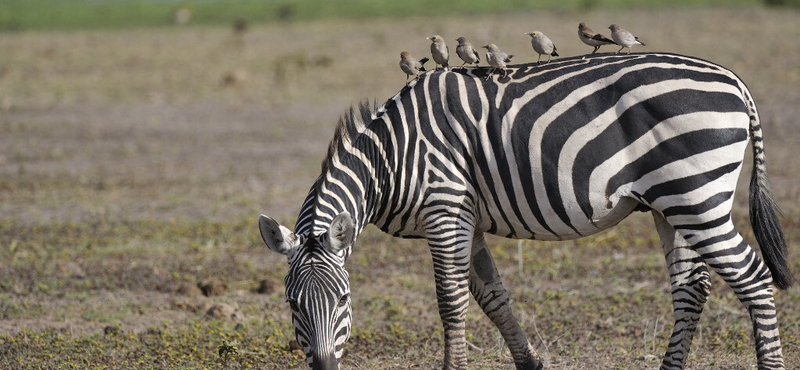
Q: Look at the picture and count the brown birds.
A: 7